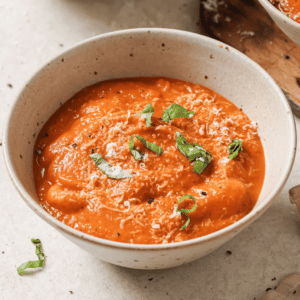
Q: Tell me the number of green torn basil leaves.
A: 8